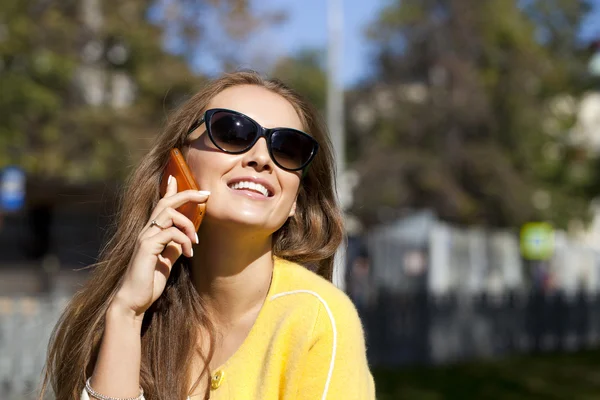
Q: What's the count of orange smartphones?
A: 1